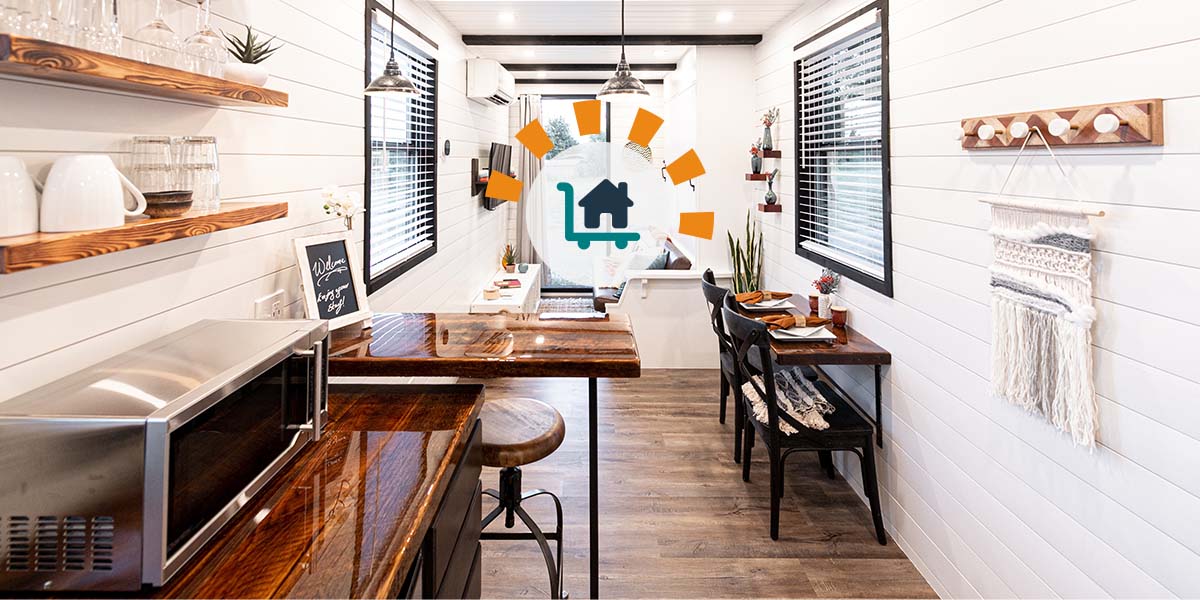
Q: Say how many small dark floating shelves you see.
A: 3